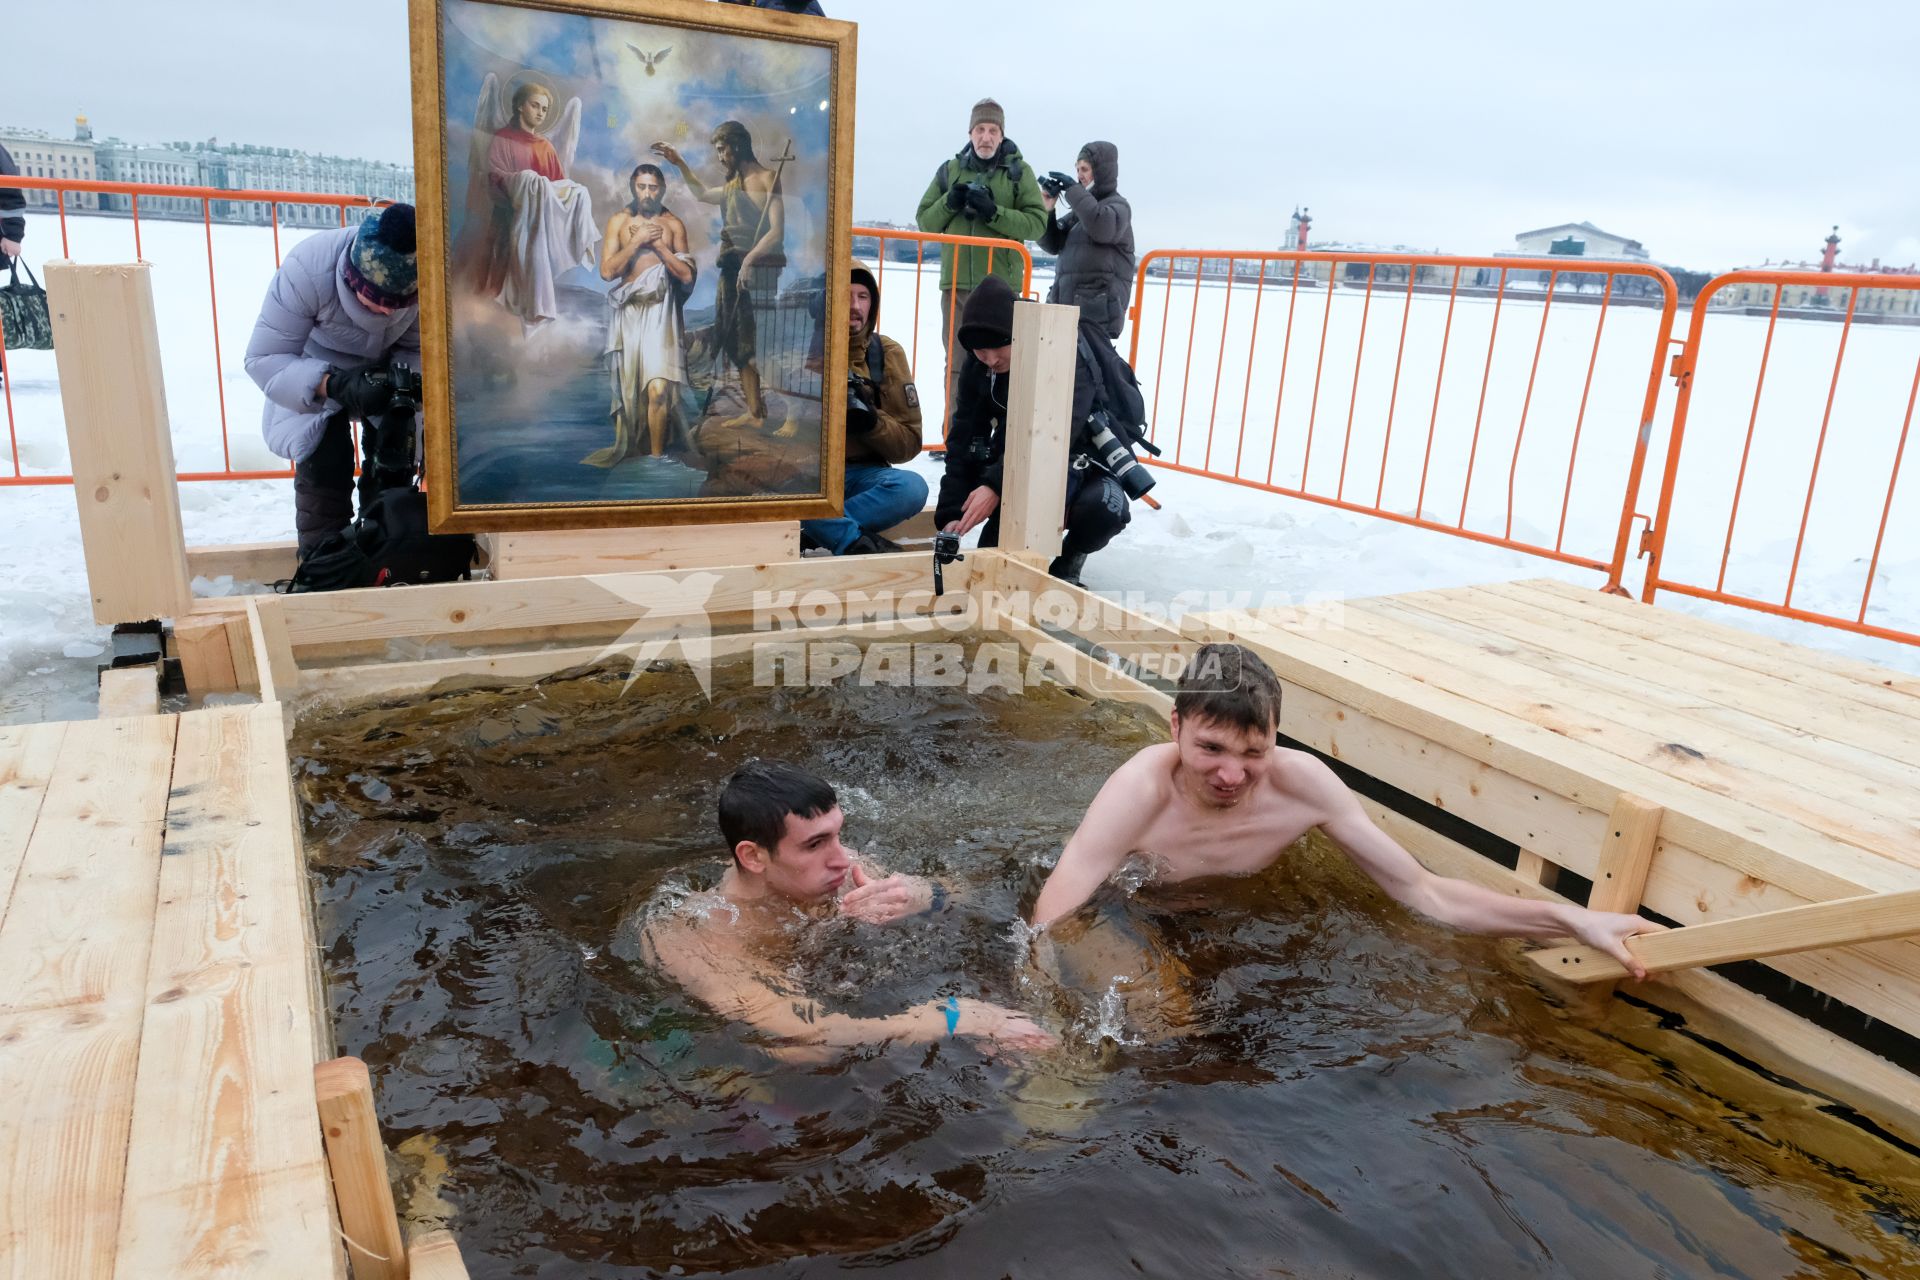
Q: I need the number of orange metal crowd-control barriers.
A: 4